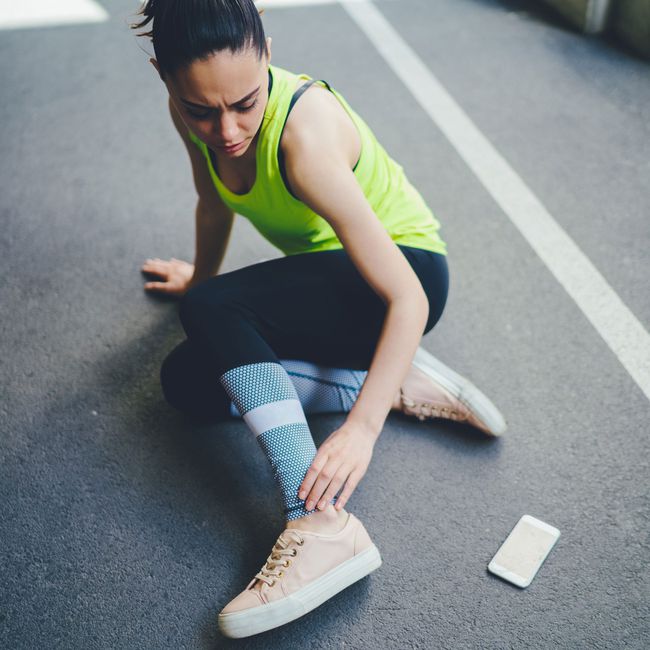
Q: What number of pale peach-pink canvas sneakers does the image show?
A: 2